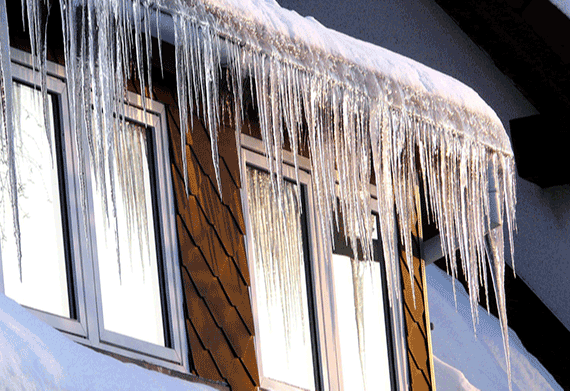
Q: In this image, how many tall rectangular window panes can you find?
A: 4